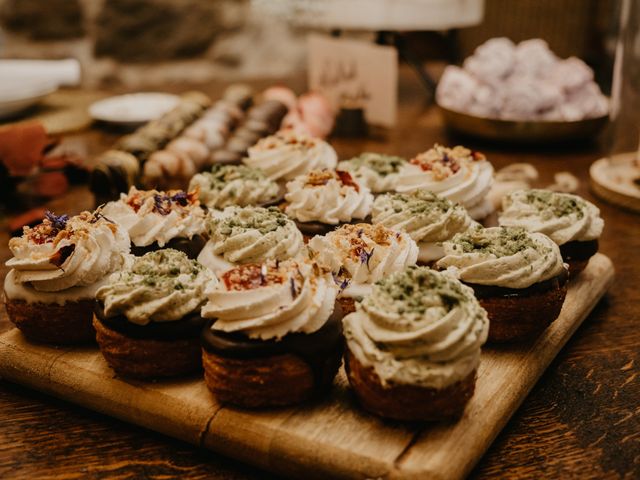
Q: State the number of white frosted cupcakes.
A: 7